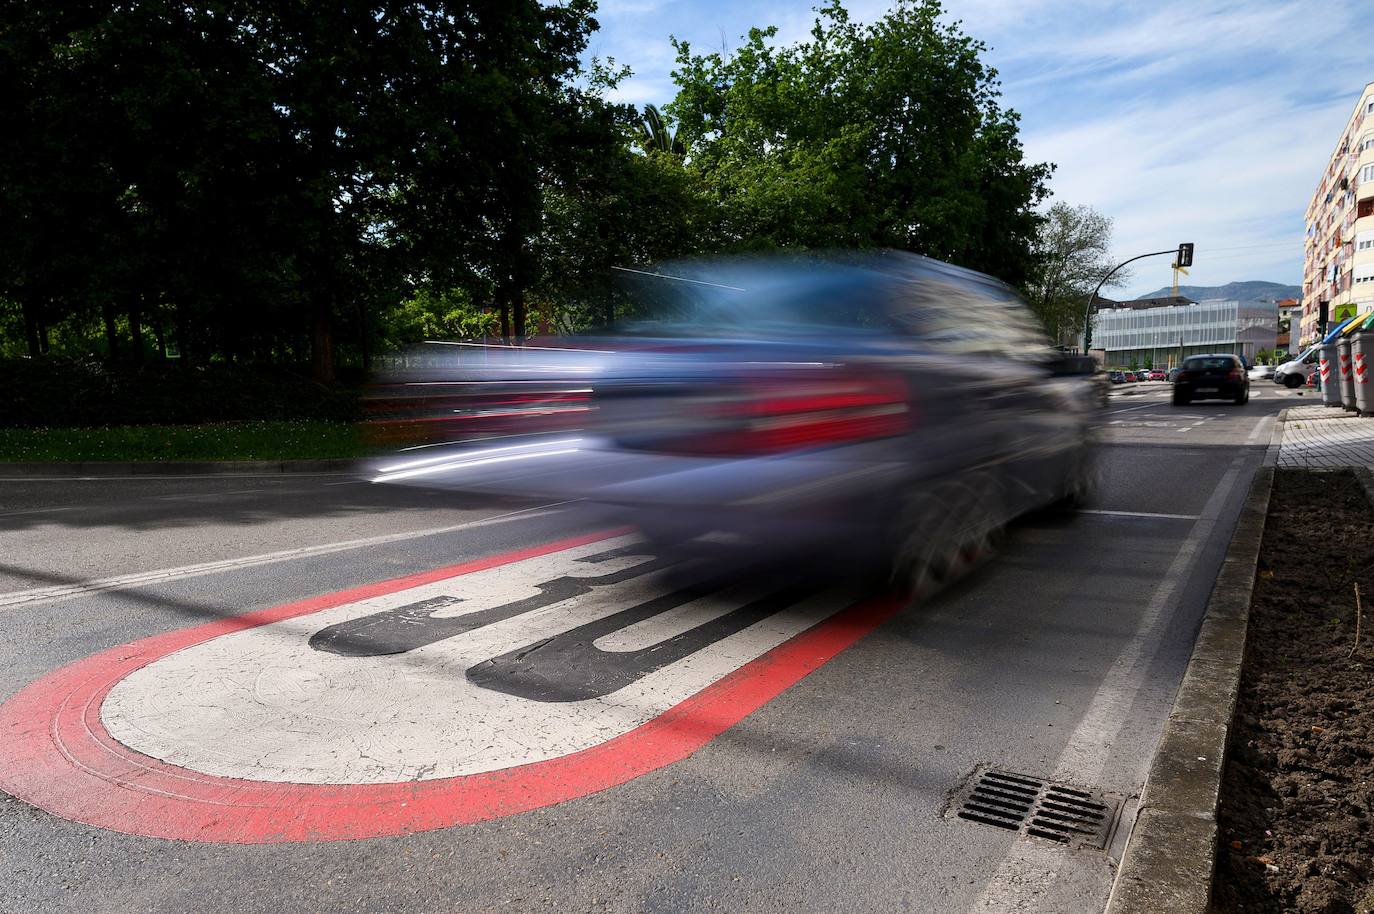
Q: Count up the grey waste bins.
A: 3